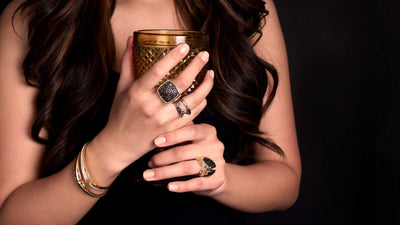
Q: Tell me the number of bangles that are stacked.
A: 2